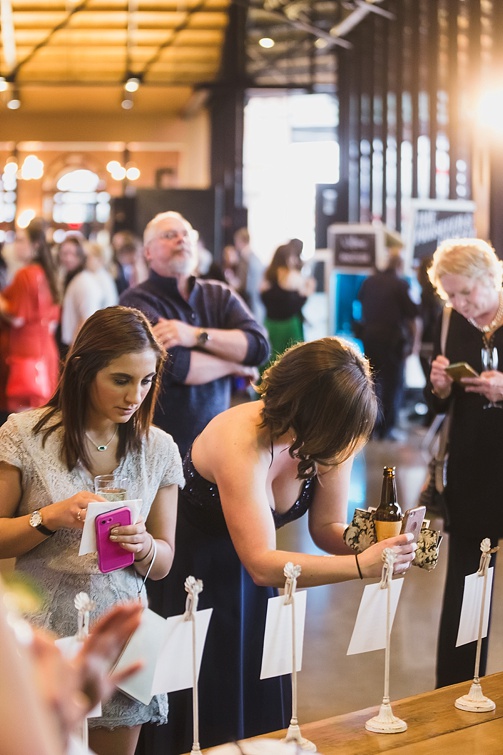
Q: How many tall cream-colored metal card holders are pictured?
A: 5